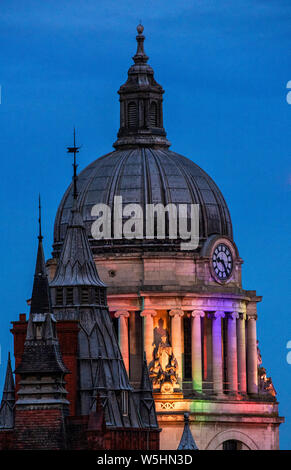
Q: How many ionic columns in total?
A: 8